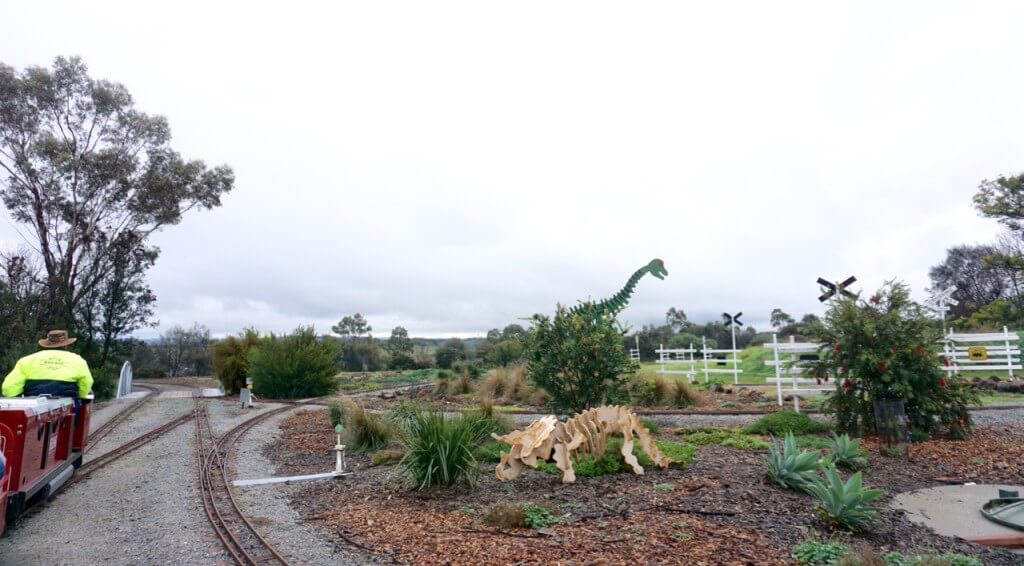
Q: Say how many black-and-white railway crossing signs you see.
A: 3